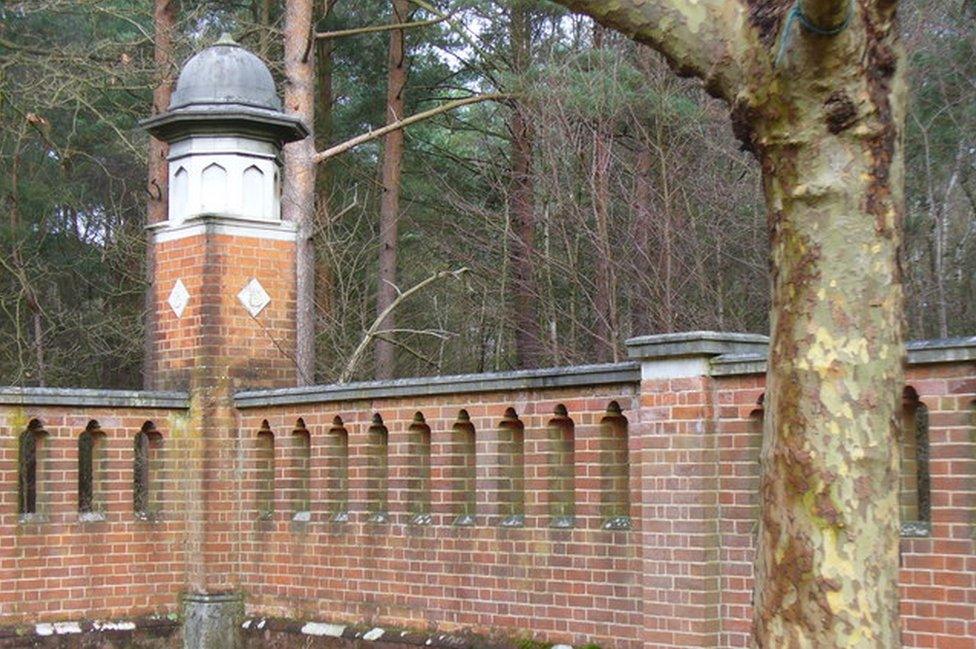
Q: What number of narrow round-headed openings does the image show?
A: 14